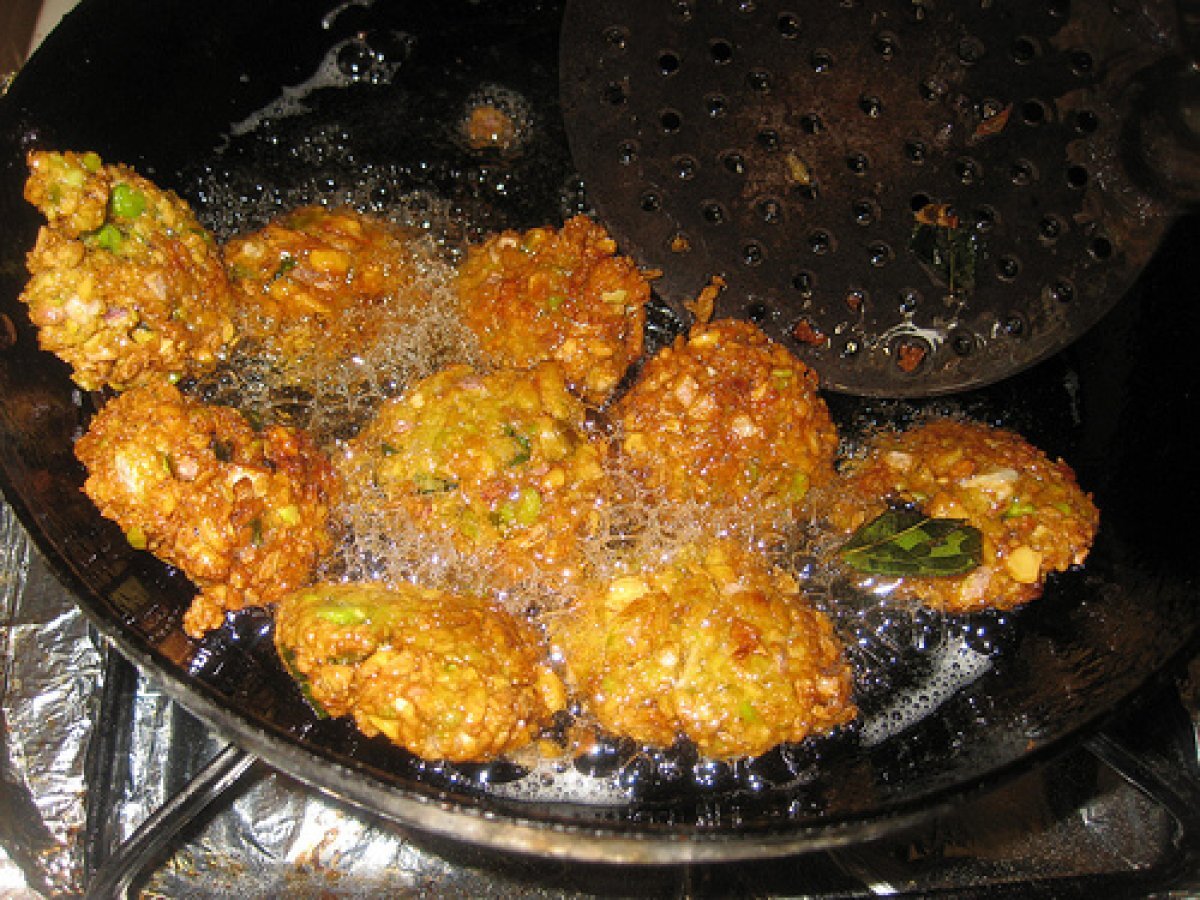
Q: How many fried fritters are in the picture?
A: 9